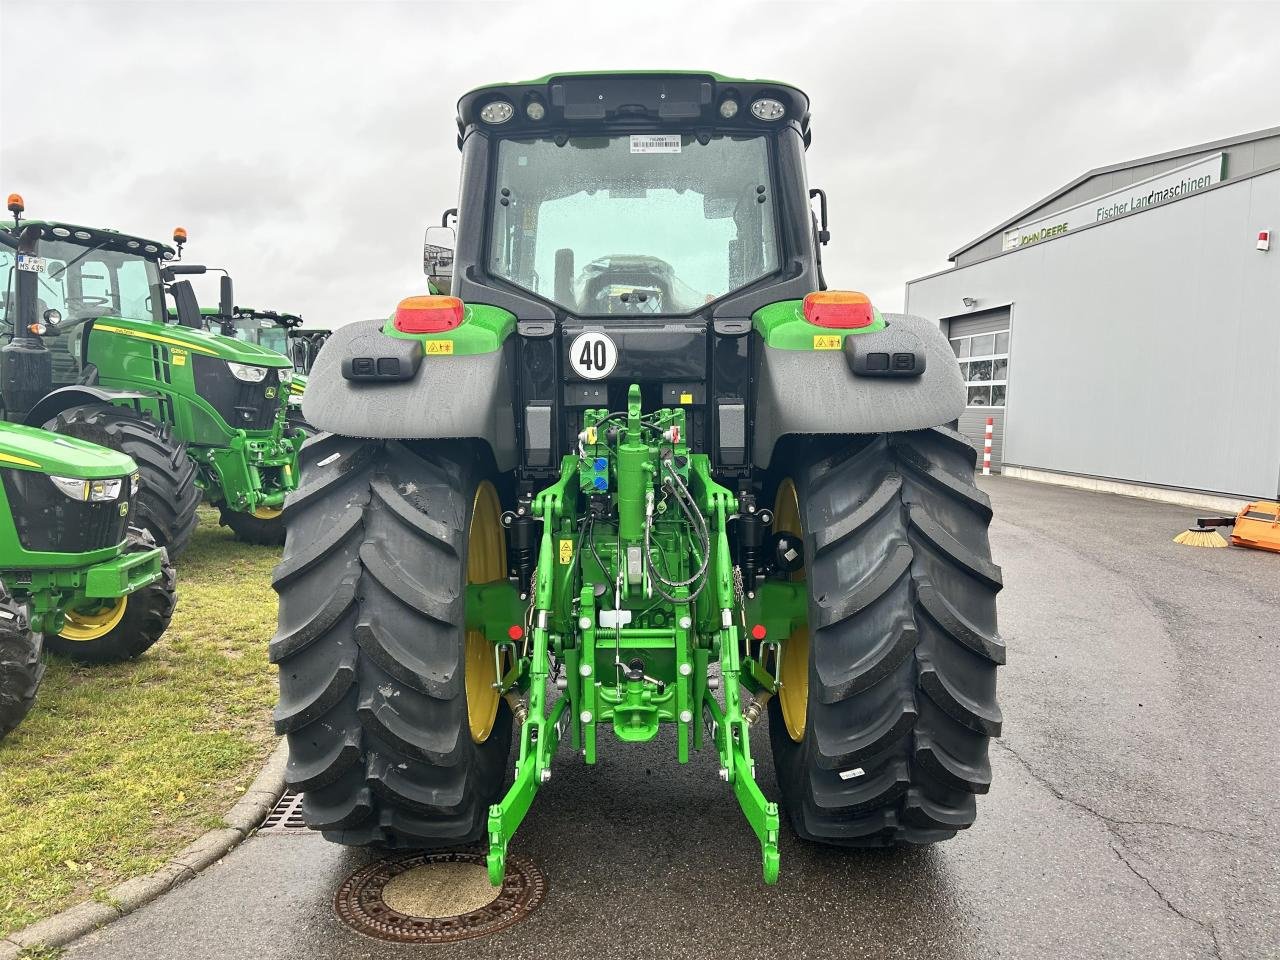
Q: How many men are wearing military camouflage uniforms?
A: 0